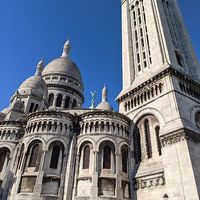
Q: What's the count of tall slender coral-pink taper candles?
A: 0